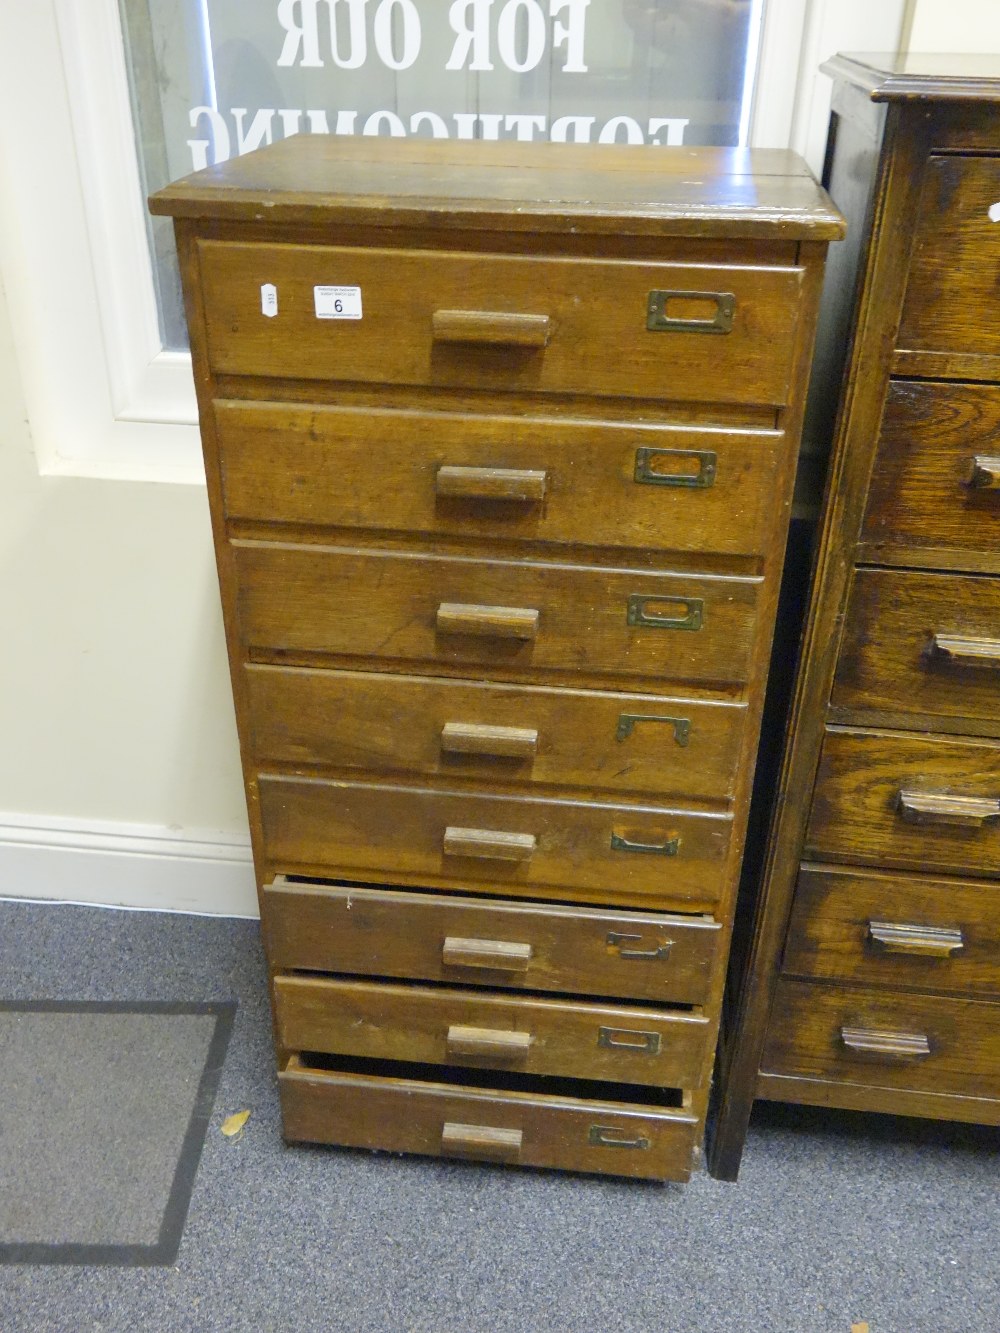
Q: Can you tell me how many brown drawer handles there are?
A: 13